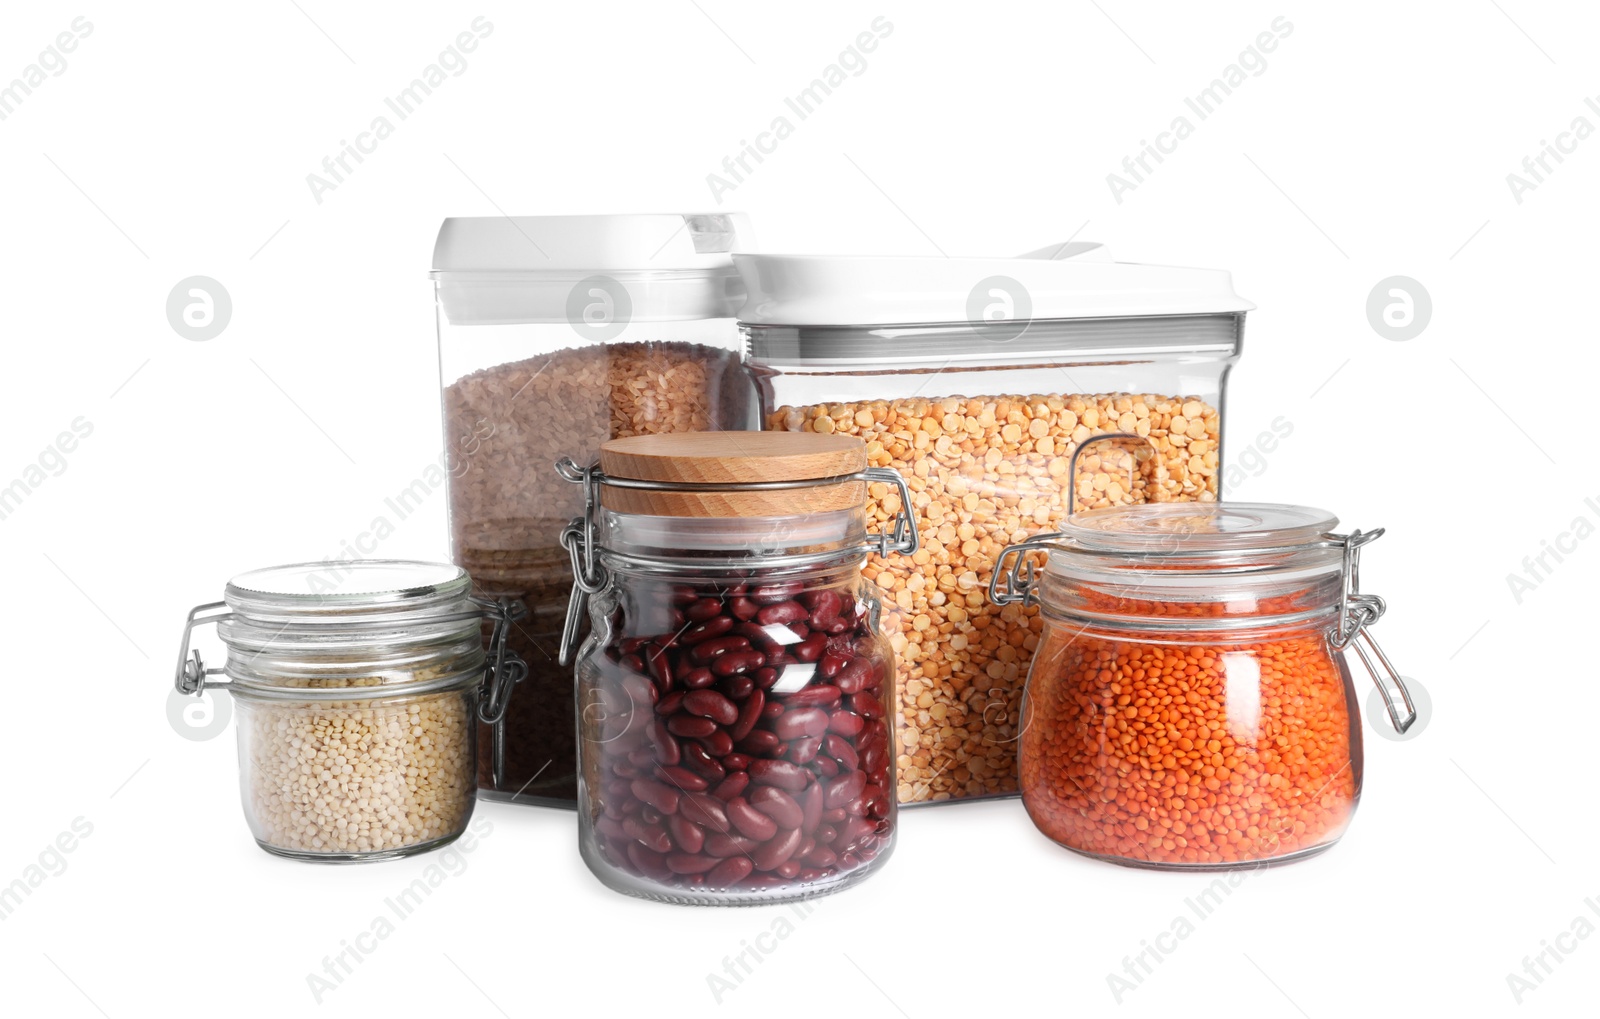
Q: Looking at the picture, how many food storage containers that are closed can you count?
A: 5